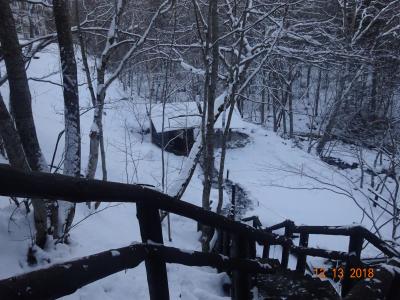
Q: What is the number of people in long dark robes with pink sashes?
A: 0